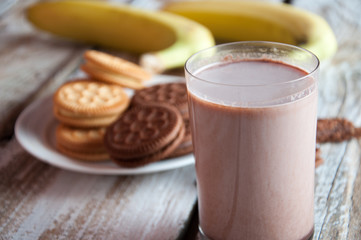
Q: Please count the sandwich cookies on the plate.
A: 6